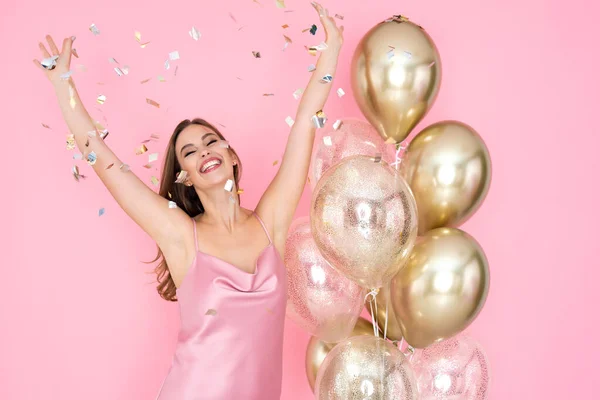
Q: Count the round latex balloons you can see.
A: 10